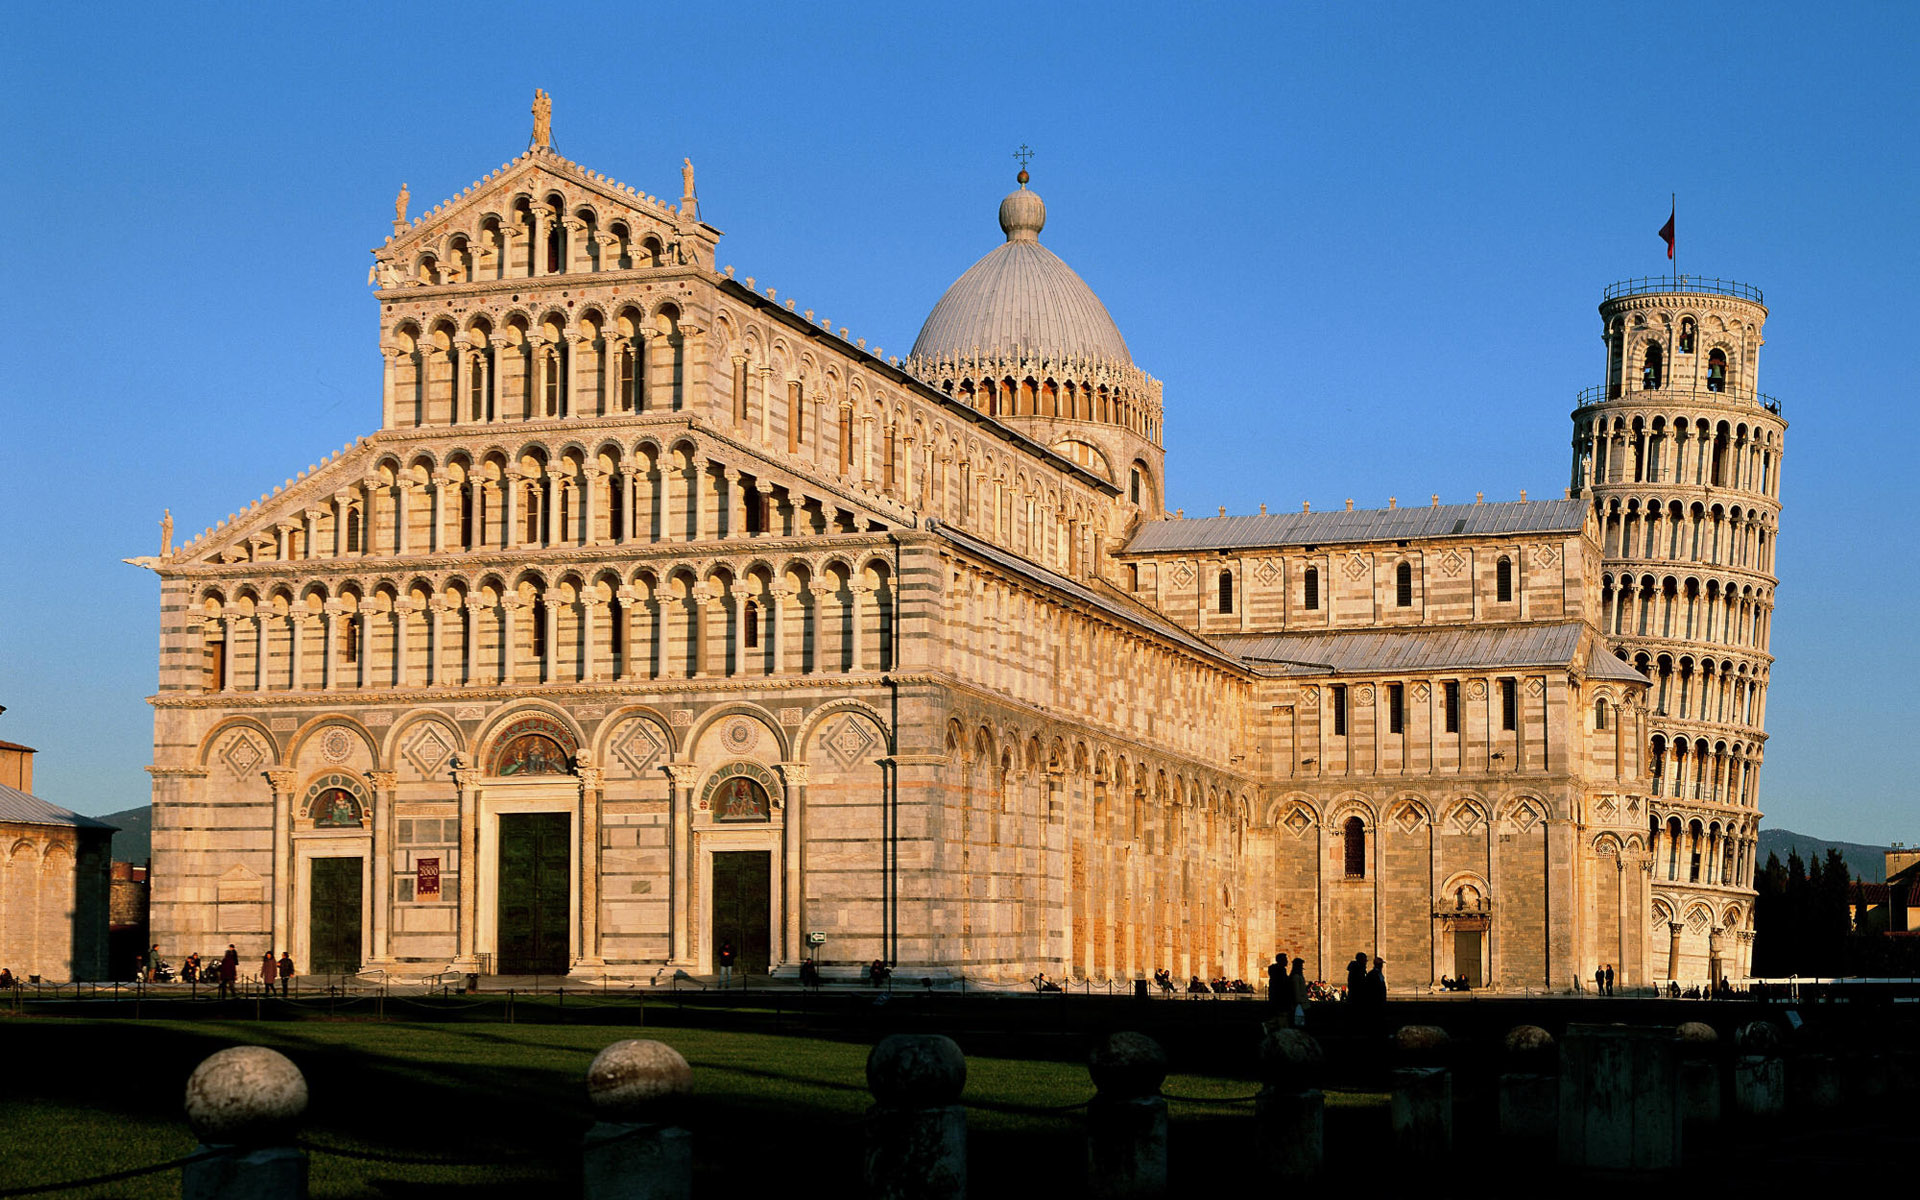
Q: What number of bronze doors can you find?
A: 3